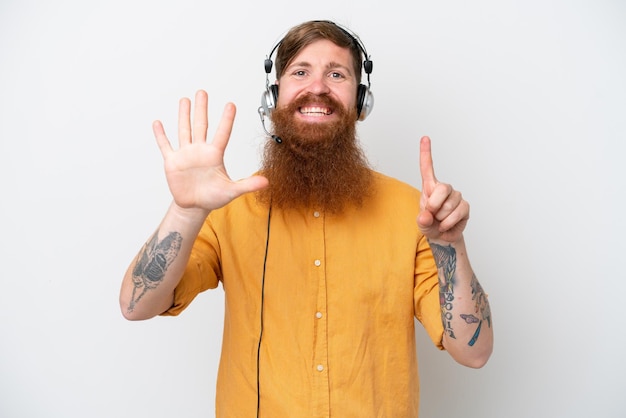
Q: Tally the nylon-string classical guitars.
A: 0